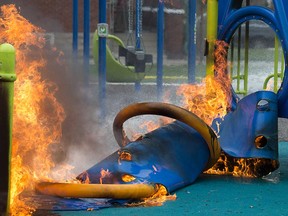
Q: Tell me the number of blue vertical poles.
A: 6